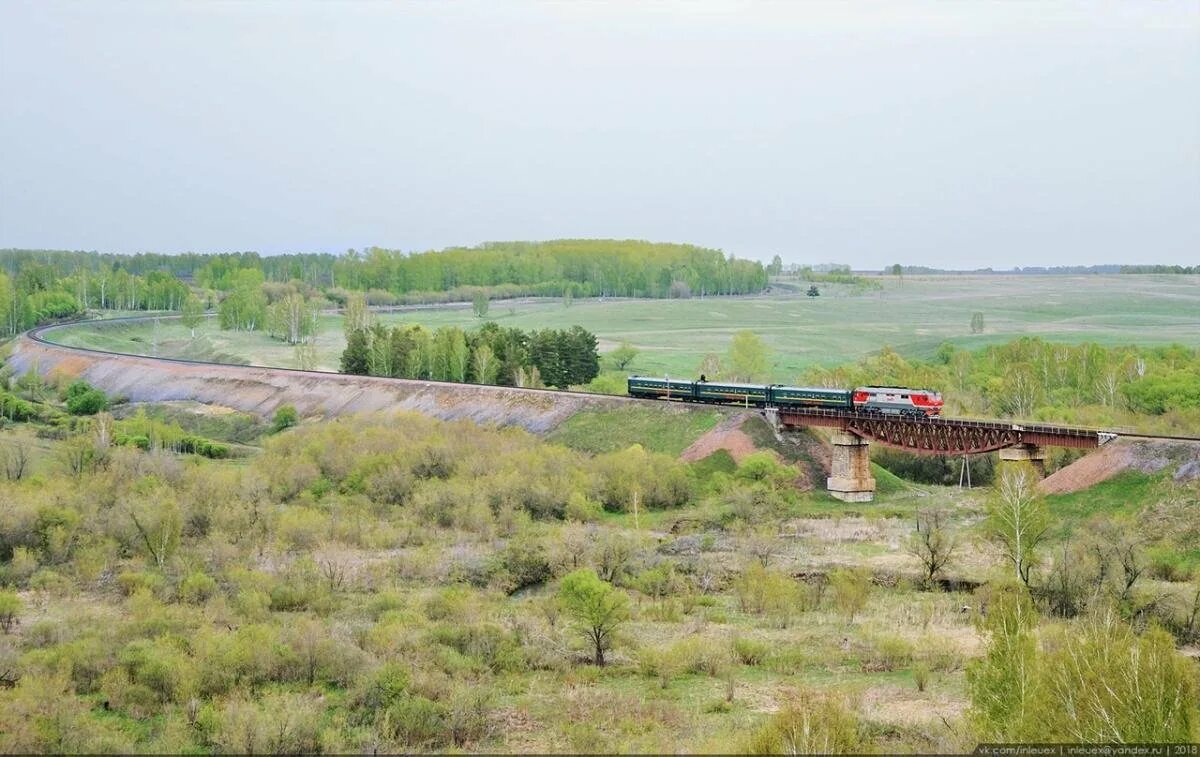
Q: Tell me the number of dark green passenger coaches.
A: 3